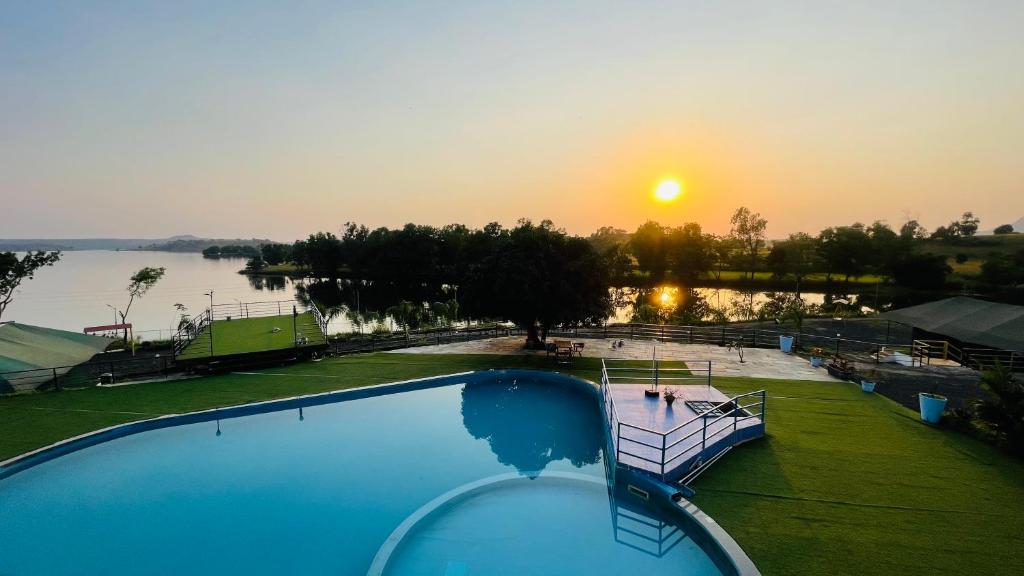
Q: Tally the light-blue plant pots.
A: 4